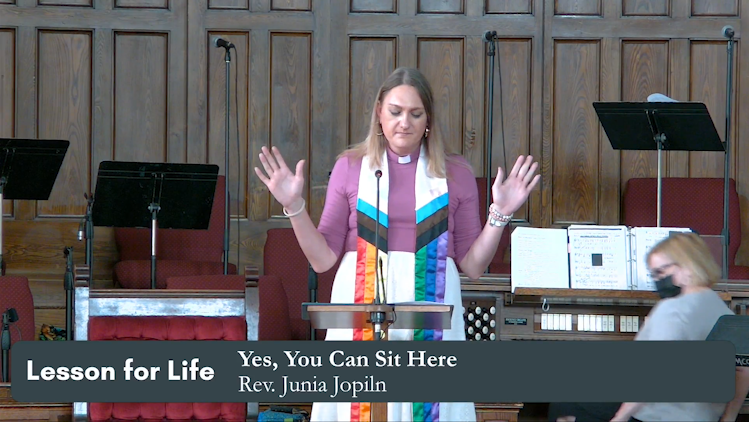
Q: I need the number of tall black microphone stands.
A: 3